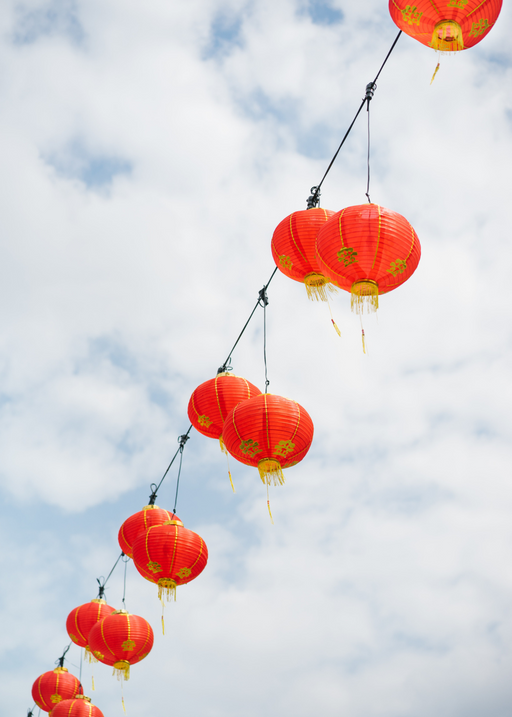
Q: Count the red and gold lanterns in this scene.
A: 11